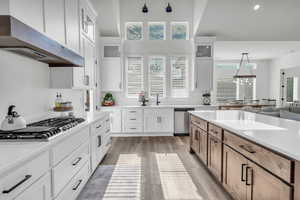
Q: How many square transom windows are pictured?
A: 3